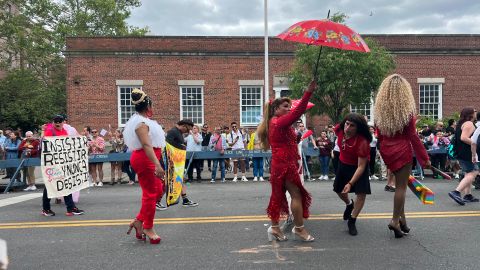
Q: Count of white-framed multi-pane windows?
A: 5